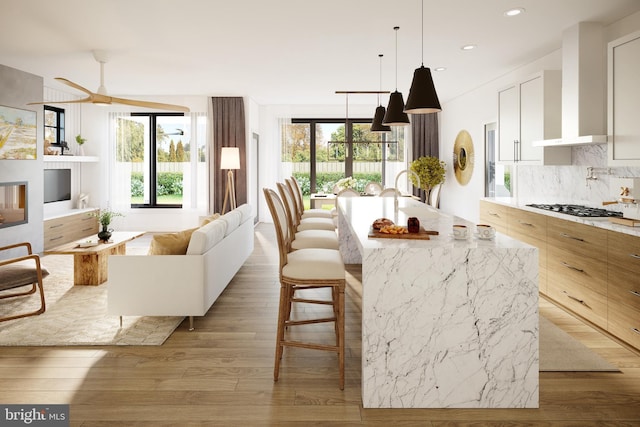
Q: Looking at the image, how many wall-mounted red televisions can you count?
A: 0